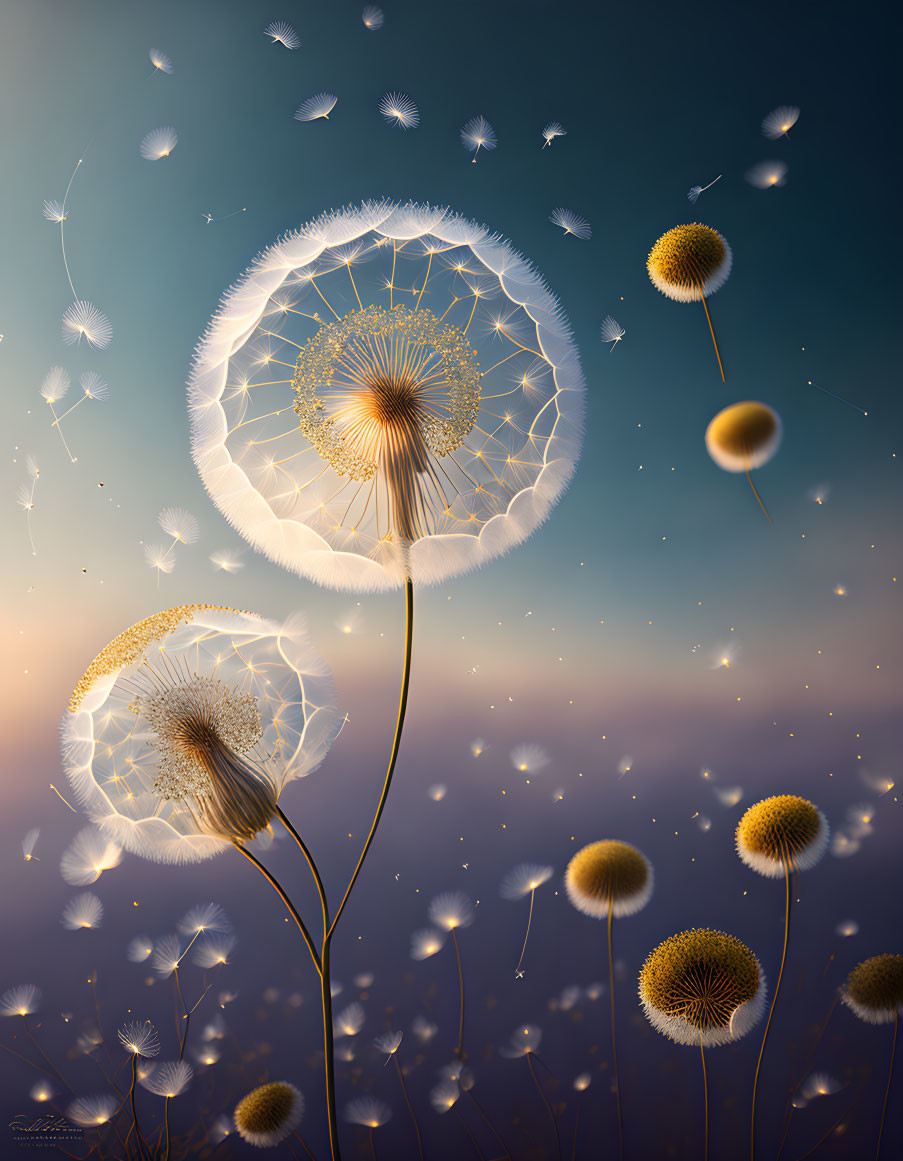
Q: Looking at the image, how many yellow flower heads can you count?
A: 7